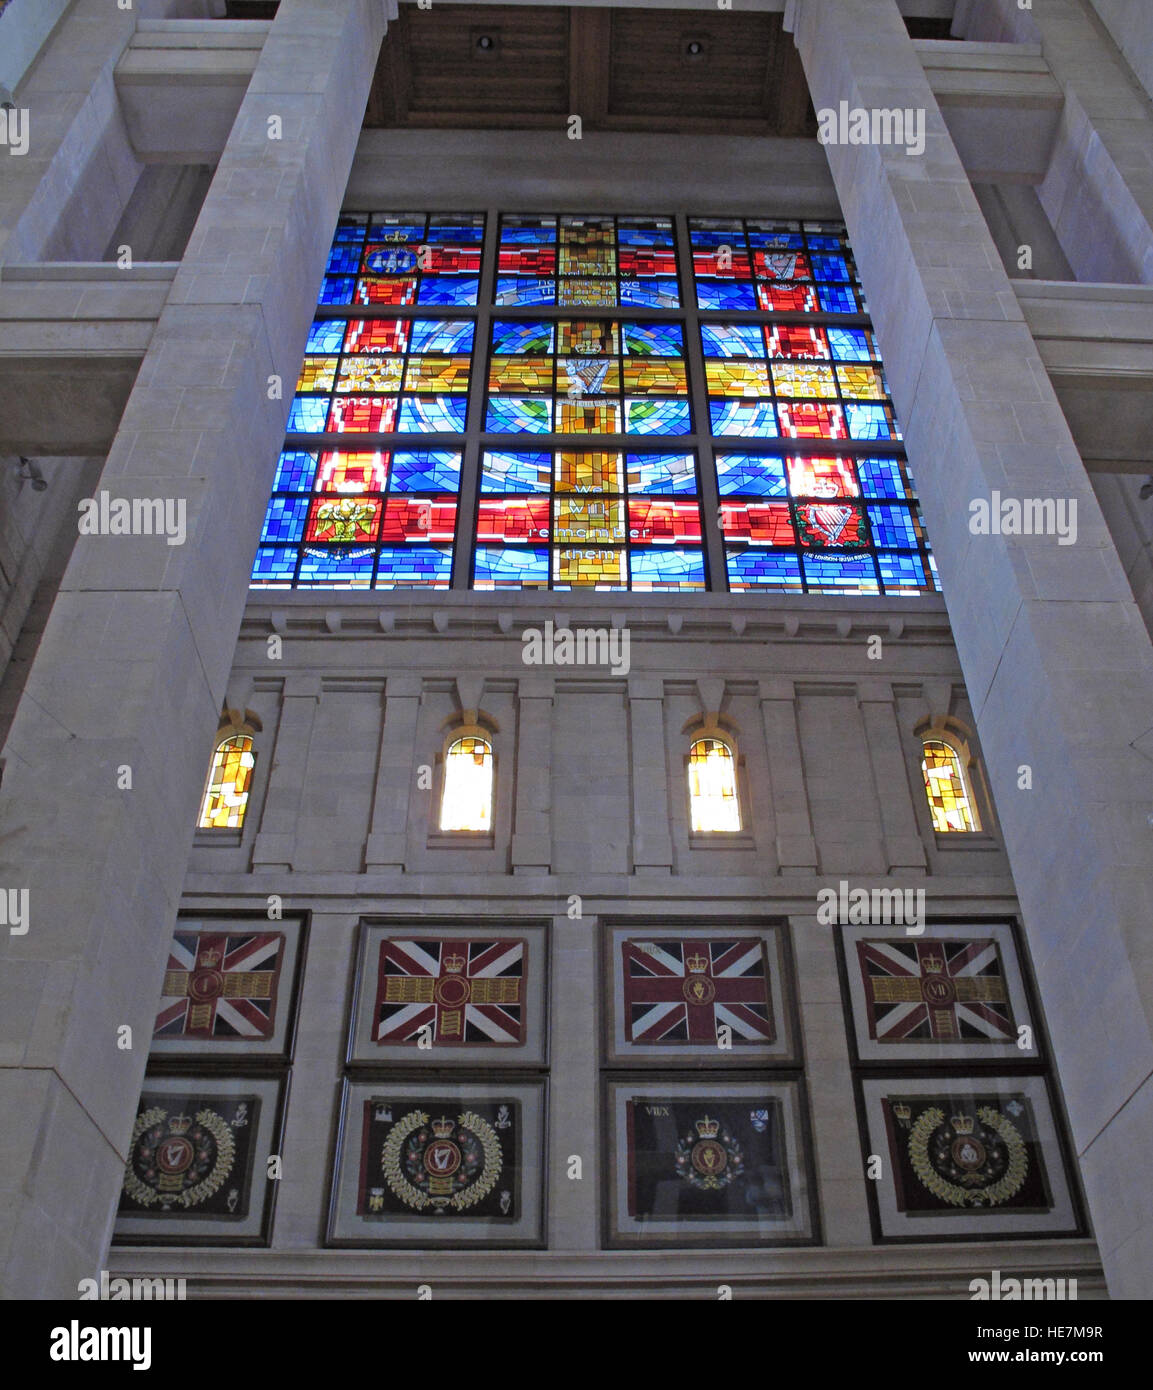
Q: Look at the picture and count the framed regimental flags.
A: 8